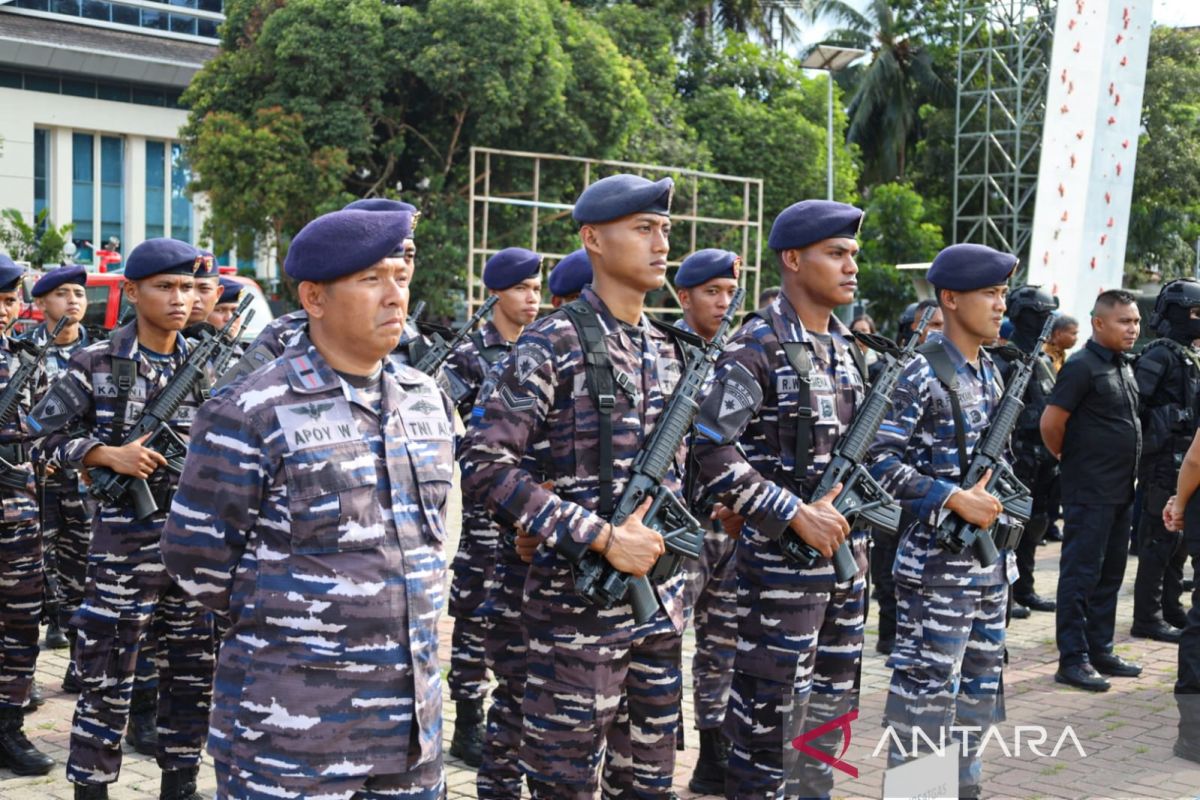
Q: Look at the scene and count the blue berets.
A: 13